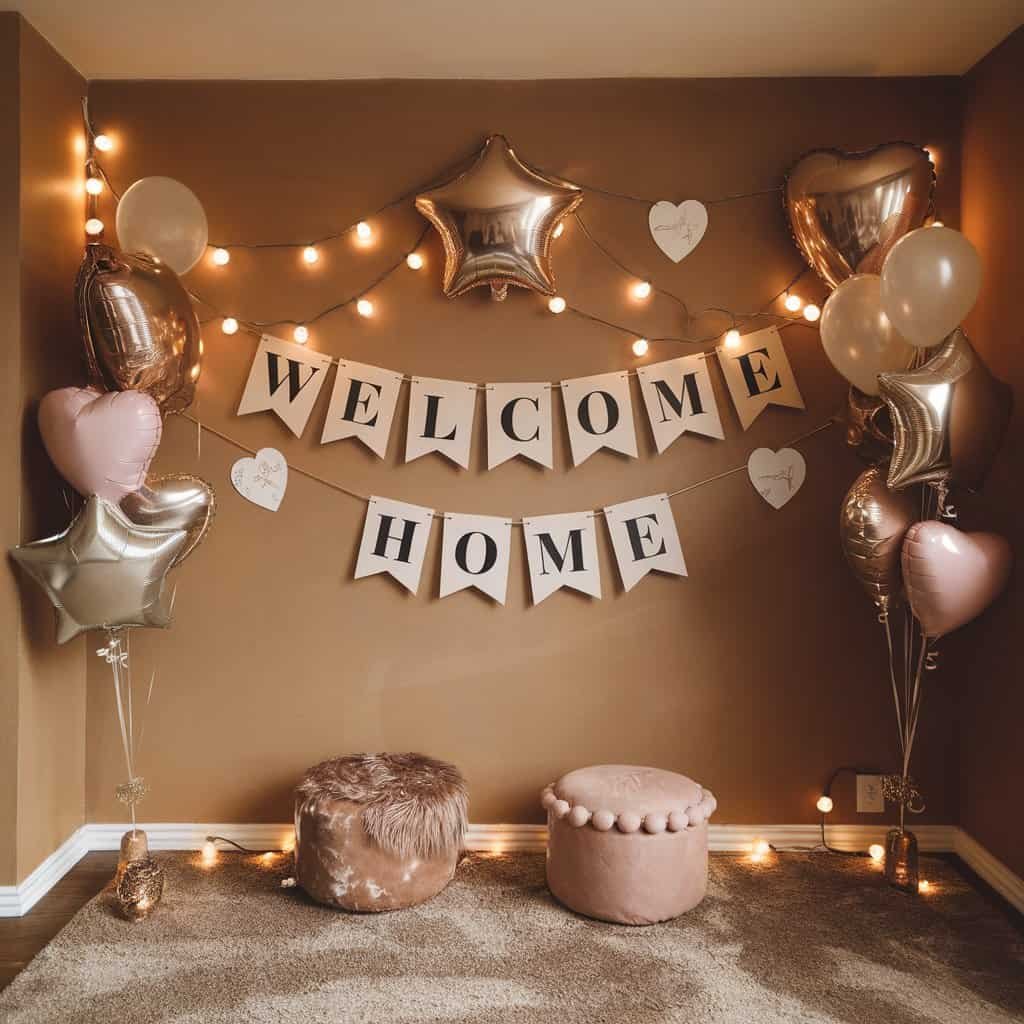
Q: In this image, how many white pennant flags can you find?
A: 11